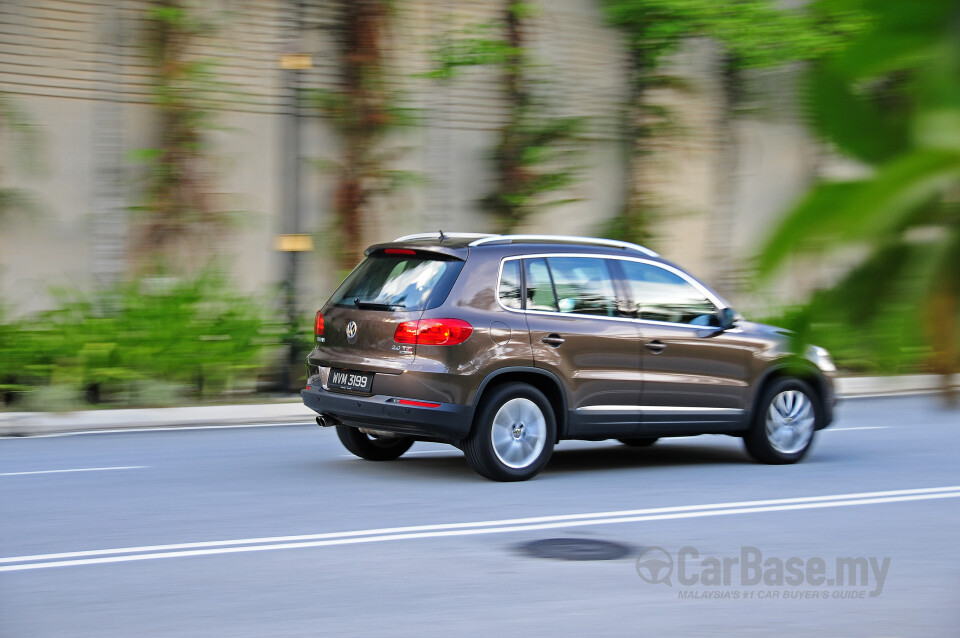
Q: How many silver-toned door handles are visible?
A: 2